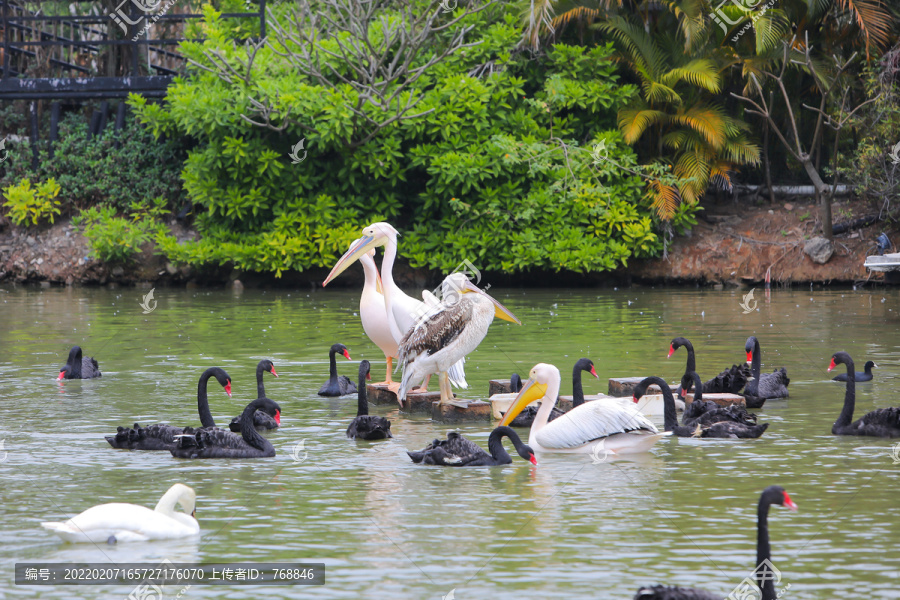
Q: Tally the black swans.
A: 15